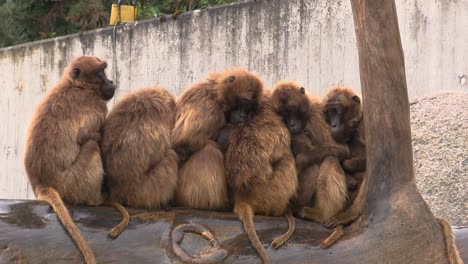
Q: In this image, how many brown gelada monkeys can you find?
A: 6